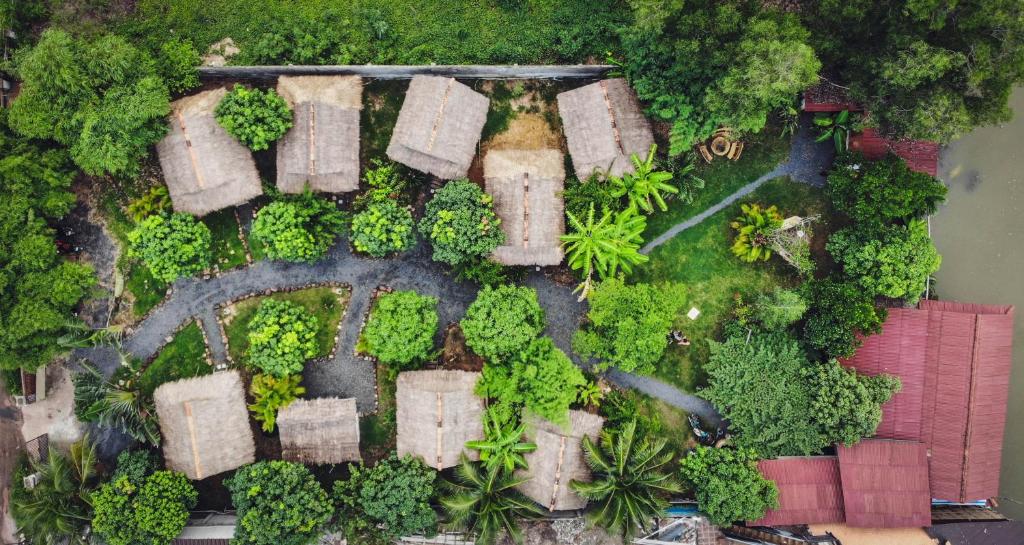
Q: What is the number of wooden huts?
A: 9